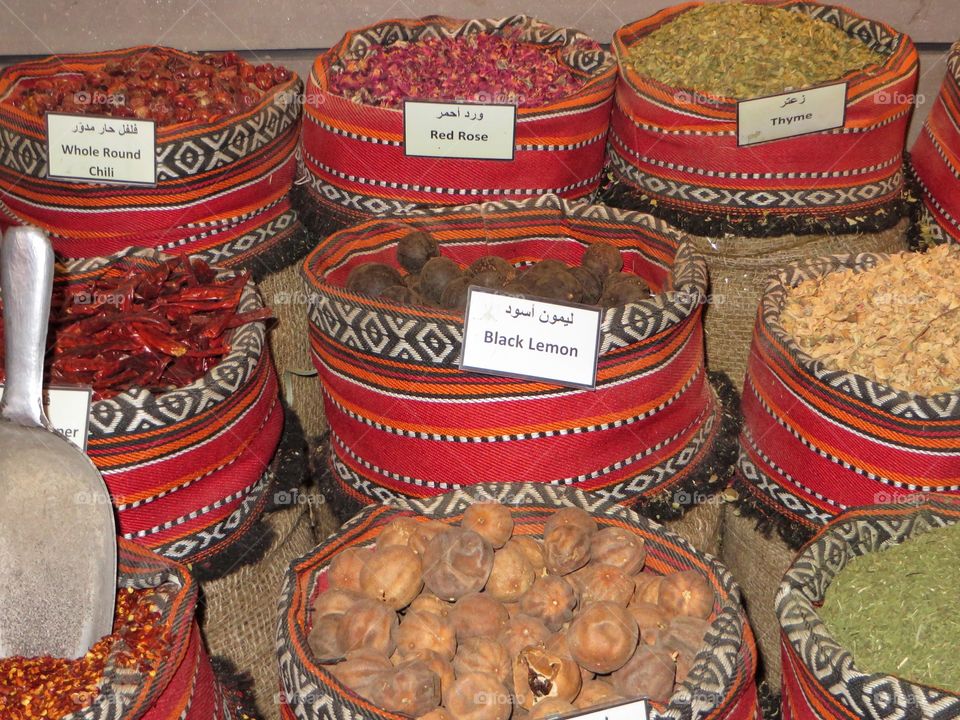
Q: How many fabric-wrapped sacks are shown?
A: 10